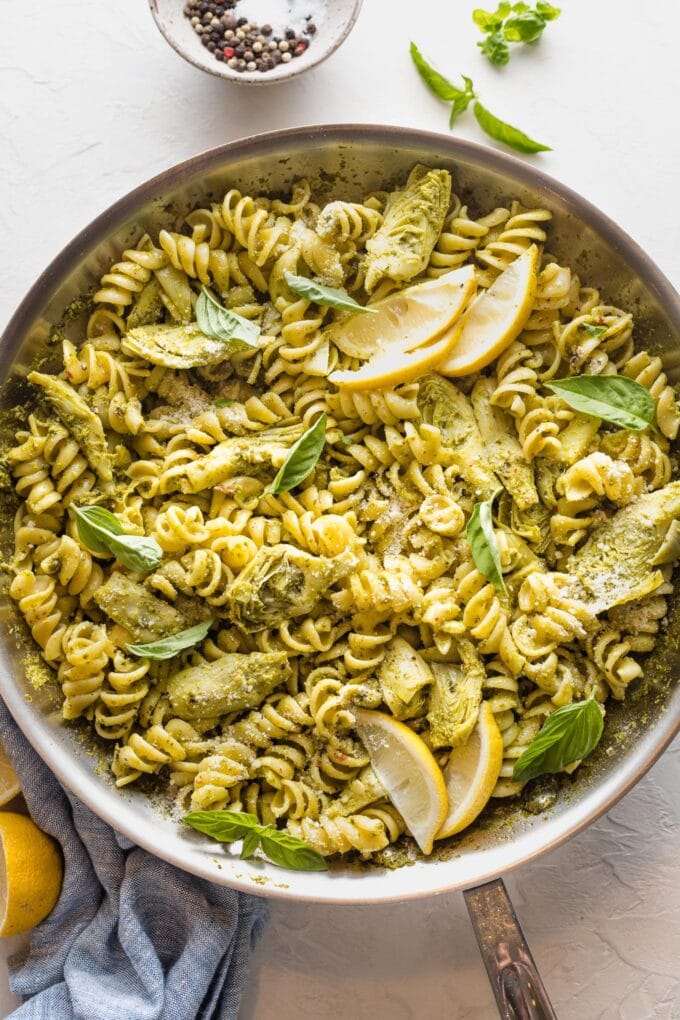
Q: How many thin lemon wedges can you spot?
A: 5